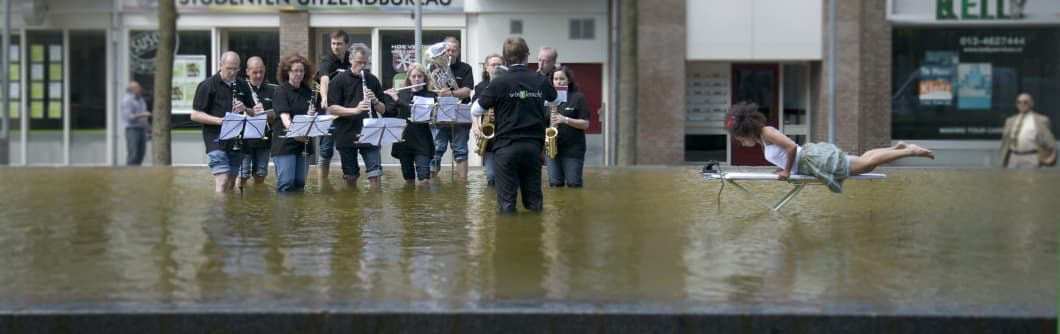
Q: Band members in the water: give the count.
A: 11